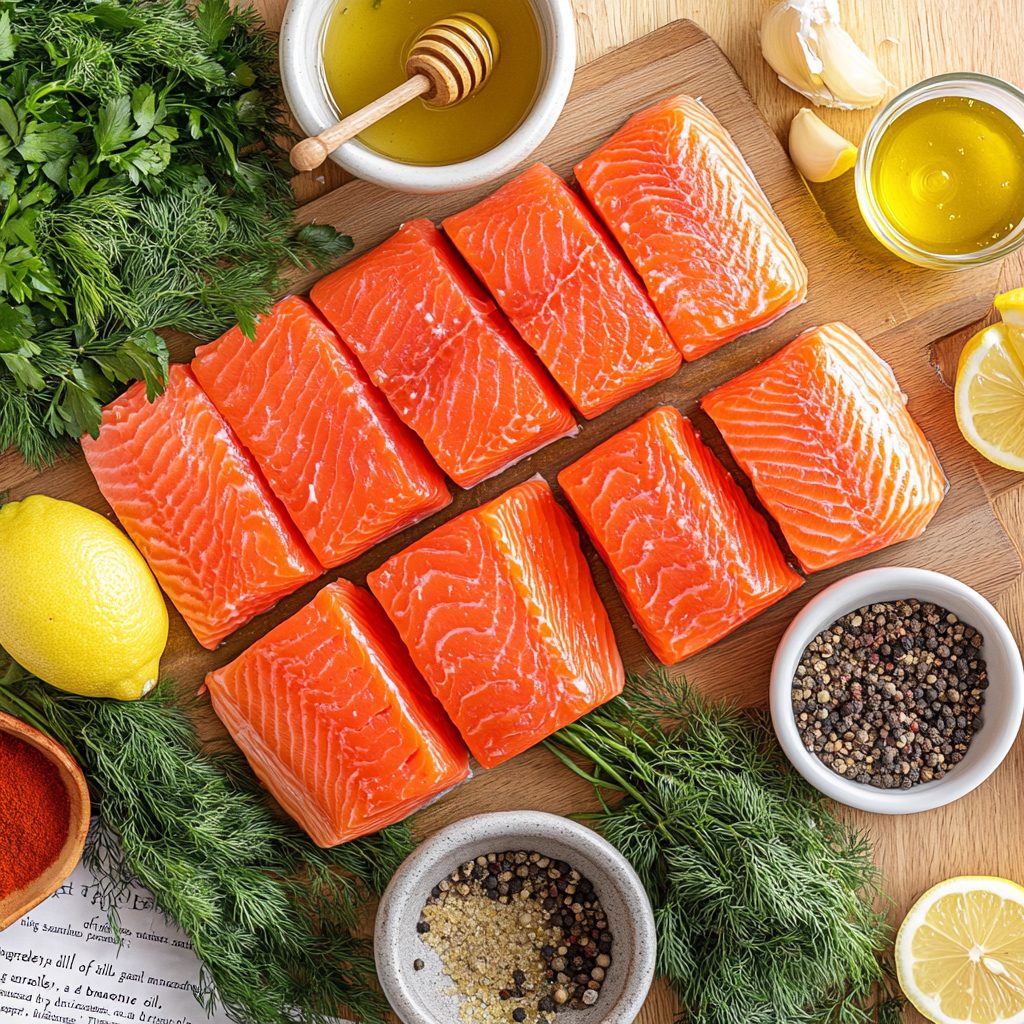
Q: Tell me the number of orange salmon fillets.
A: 9